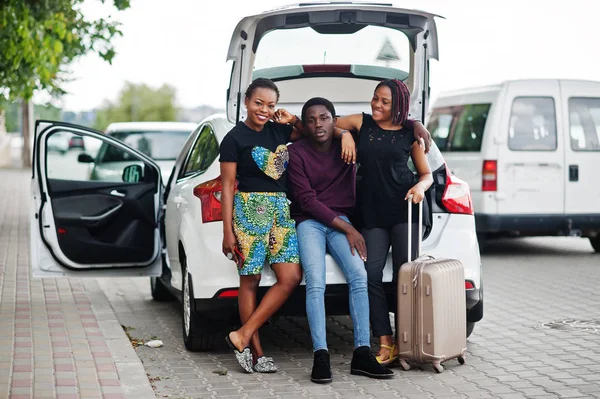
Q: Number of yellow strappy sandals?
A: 1